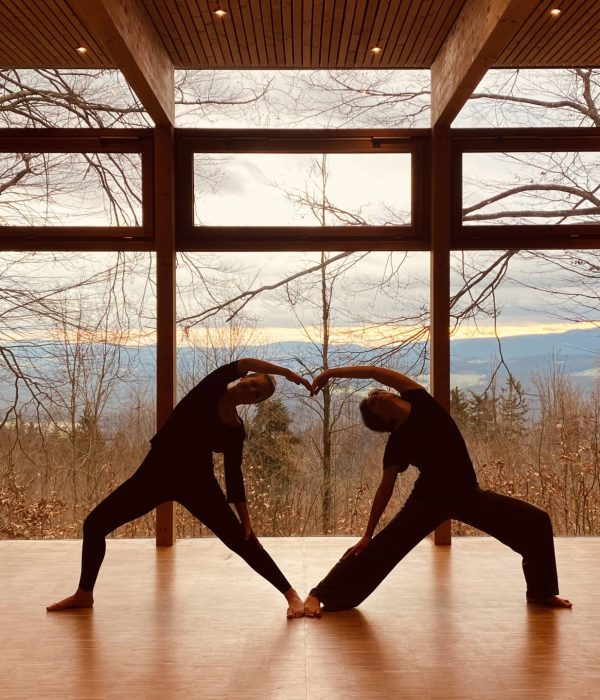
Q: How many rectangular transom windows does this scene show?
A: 3